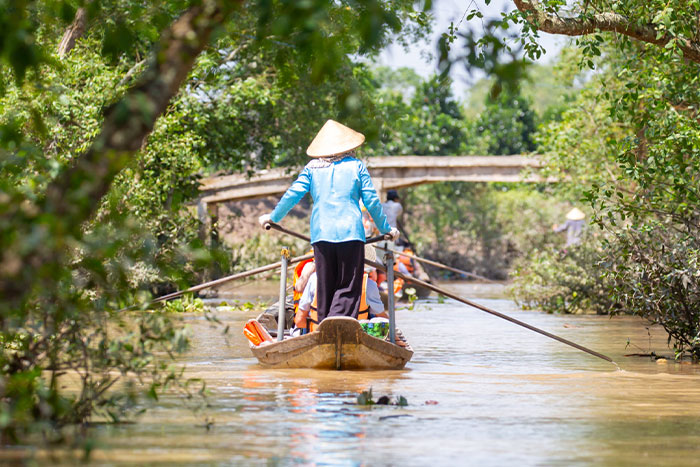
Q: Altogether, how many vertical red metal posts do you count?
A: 0